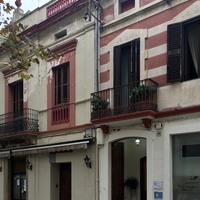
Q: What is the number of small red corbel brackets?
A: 2